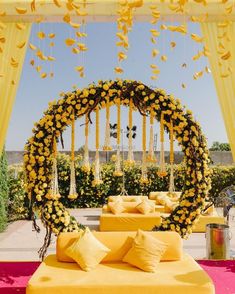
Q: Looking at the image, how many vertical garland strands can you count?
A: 11